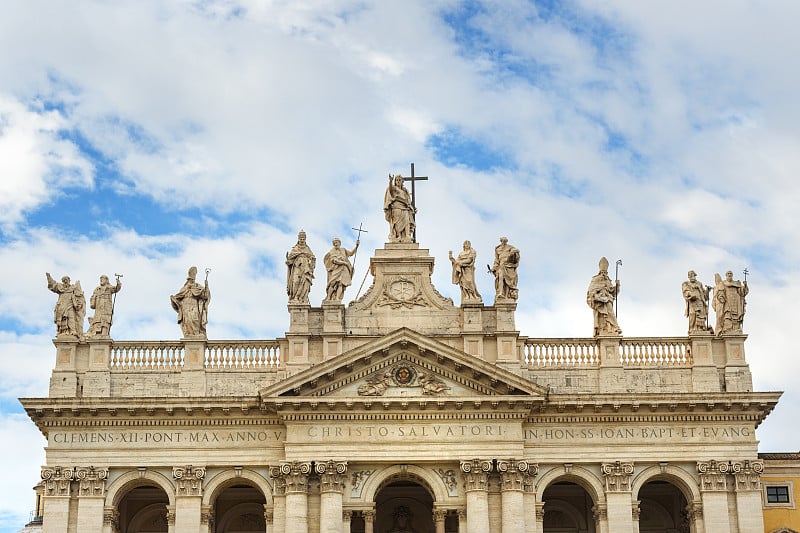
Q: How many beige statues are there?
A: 11